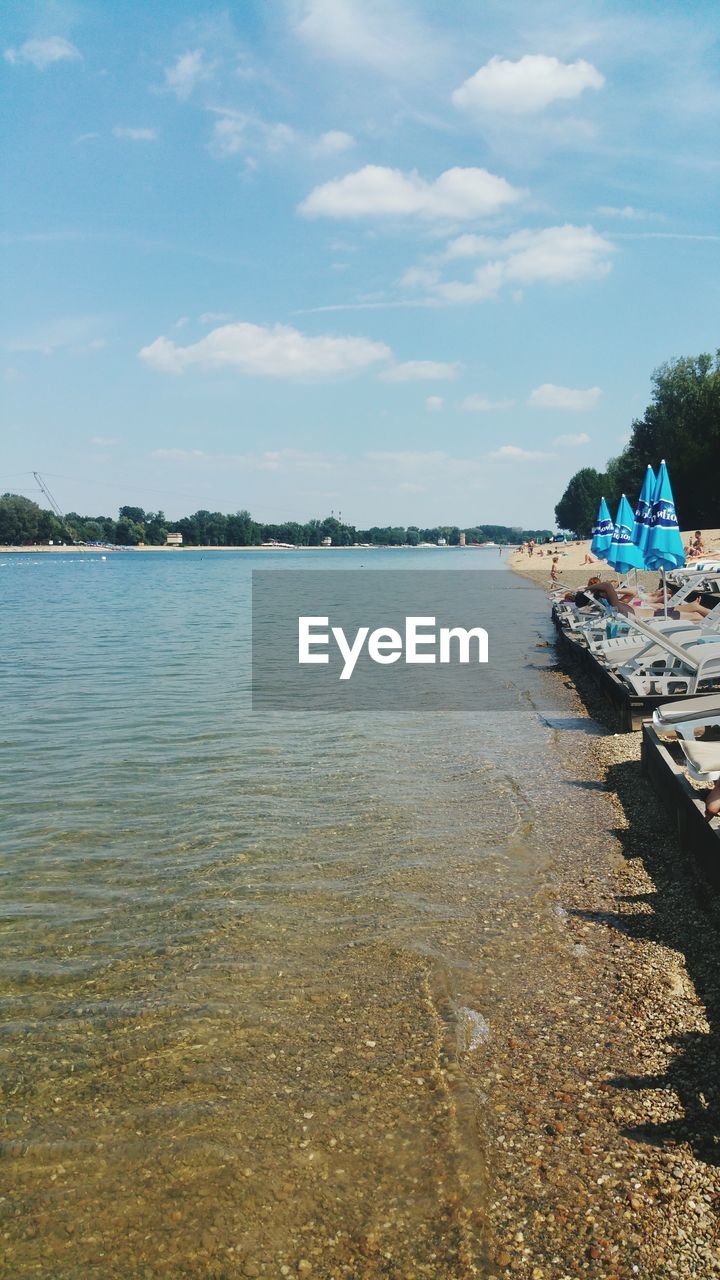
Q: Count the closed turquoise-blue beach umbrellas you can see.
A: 4